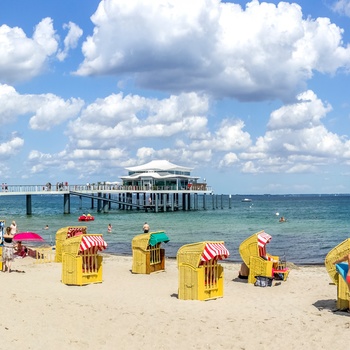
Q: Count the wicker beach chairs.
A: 6